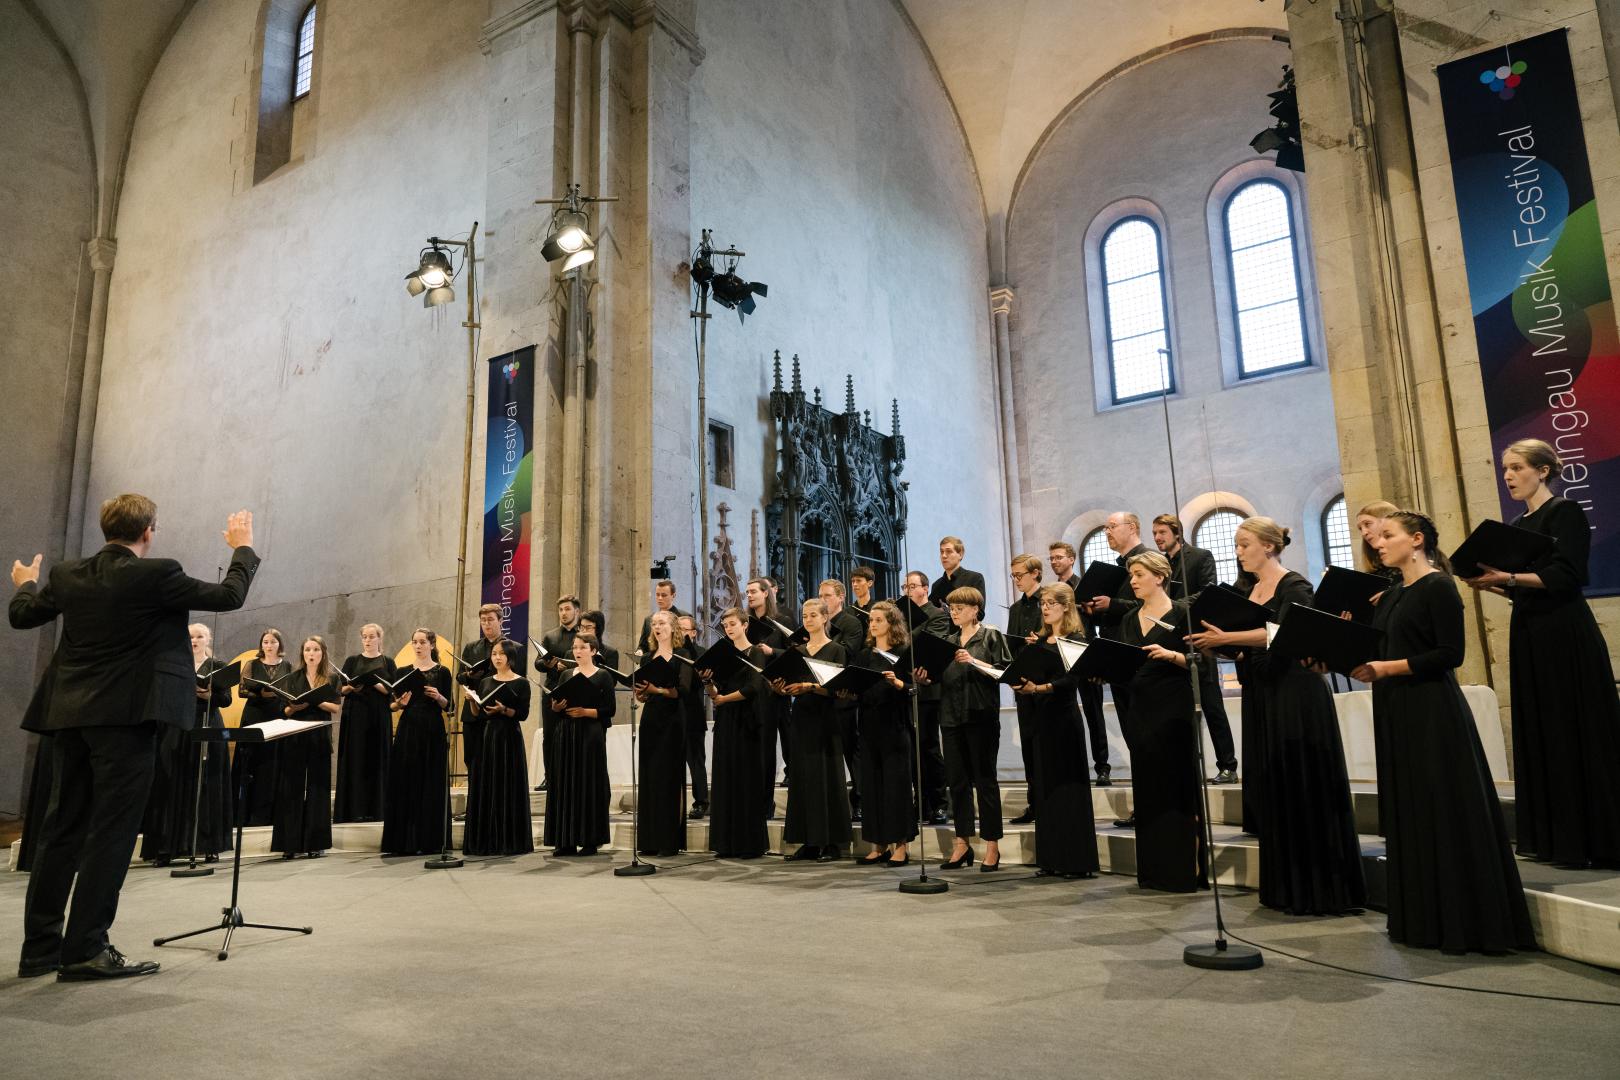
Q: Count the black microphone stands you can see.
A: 5